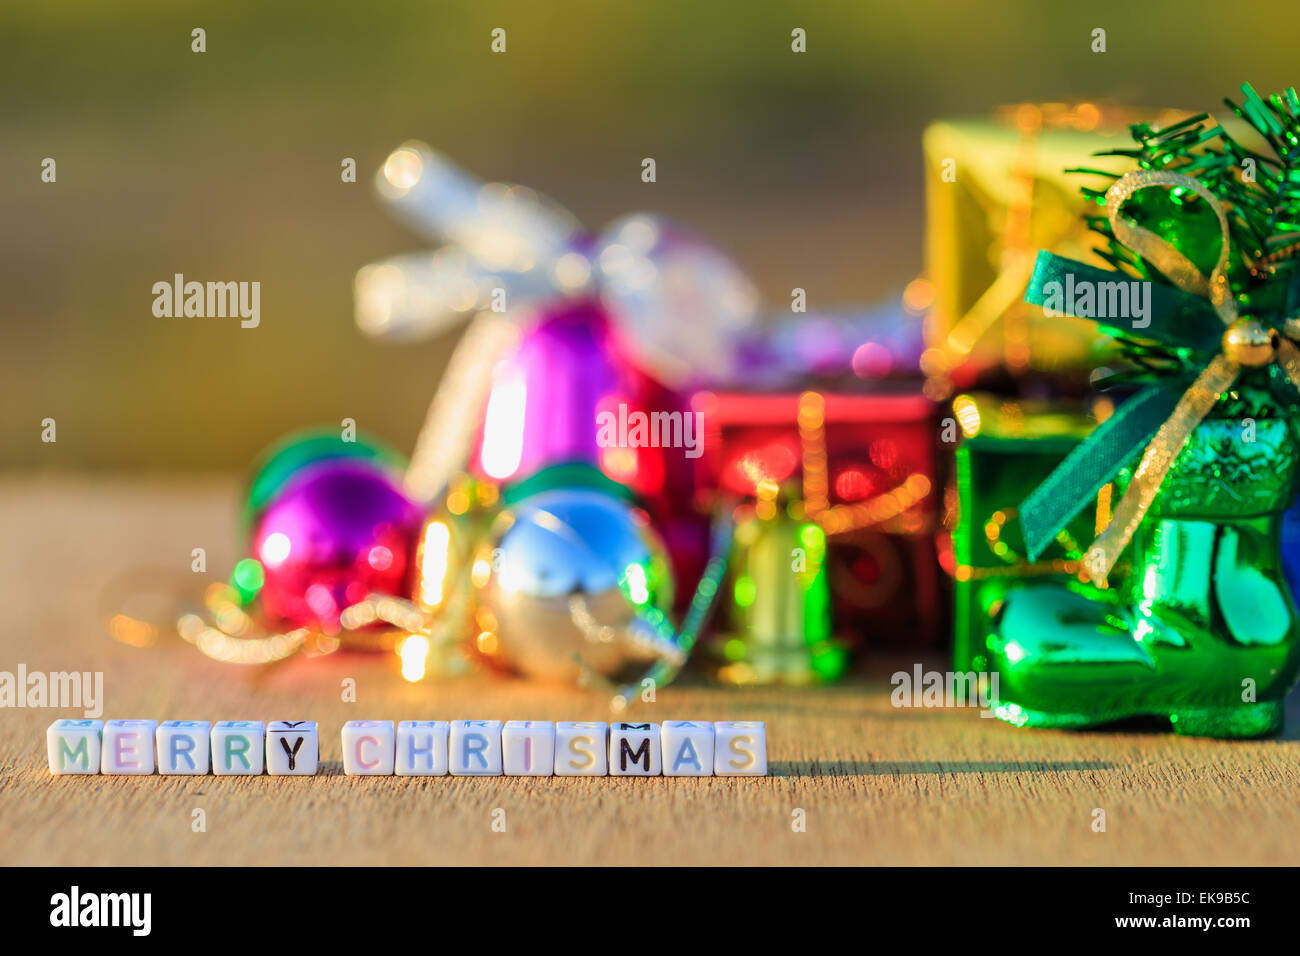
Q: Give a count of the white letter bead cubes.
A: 13